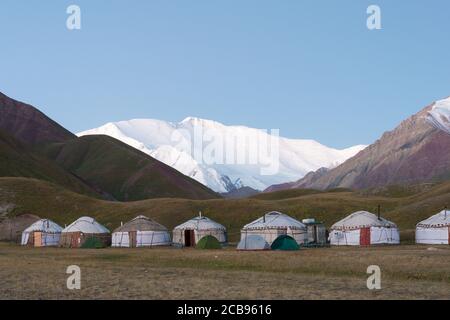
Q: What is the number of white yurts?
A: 7